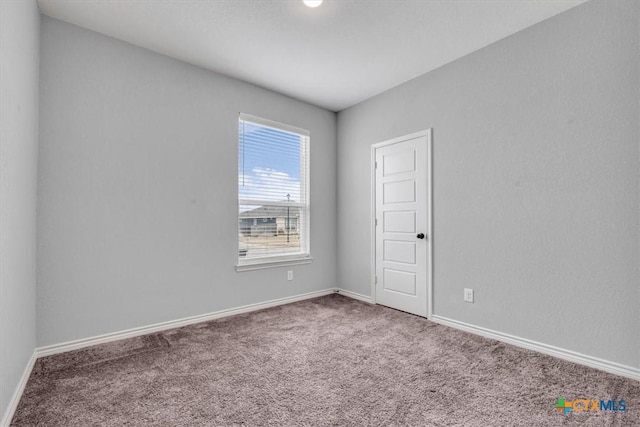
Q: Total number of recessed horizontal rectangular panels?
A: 5